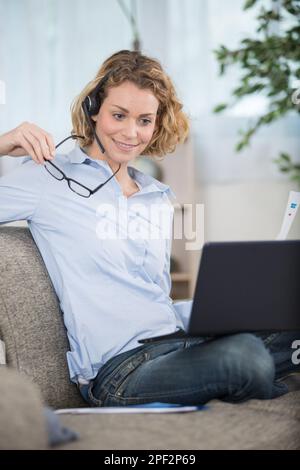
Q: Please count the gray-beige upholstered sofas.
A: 1